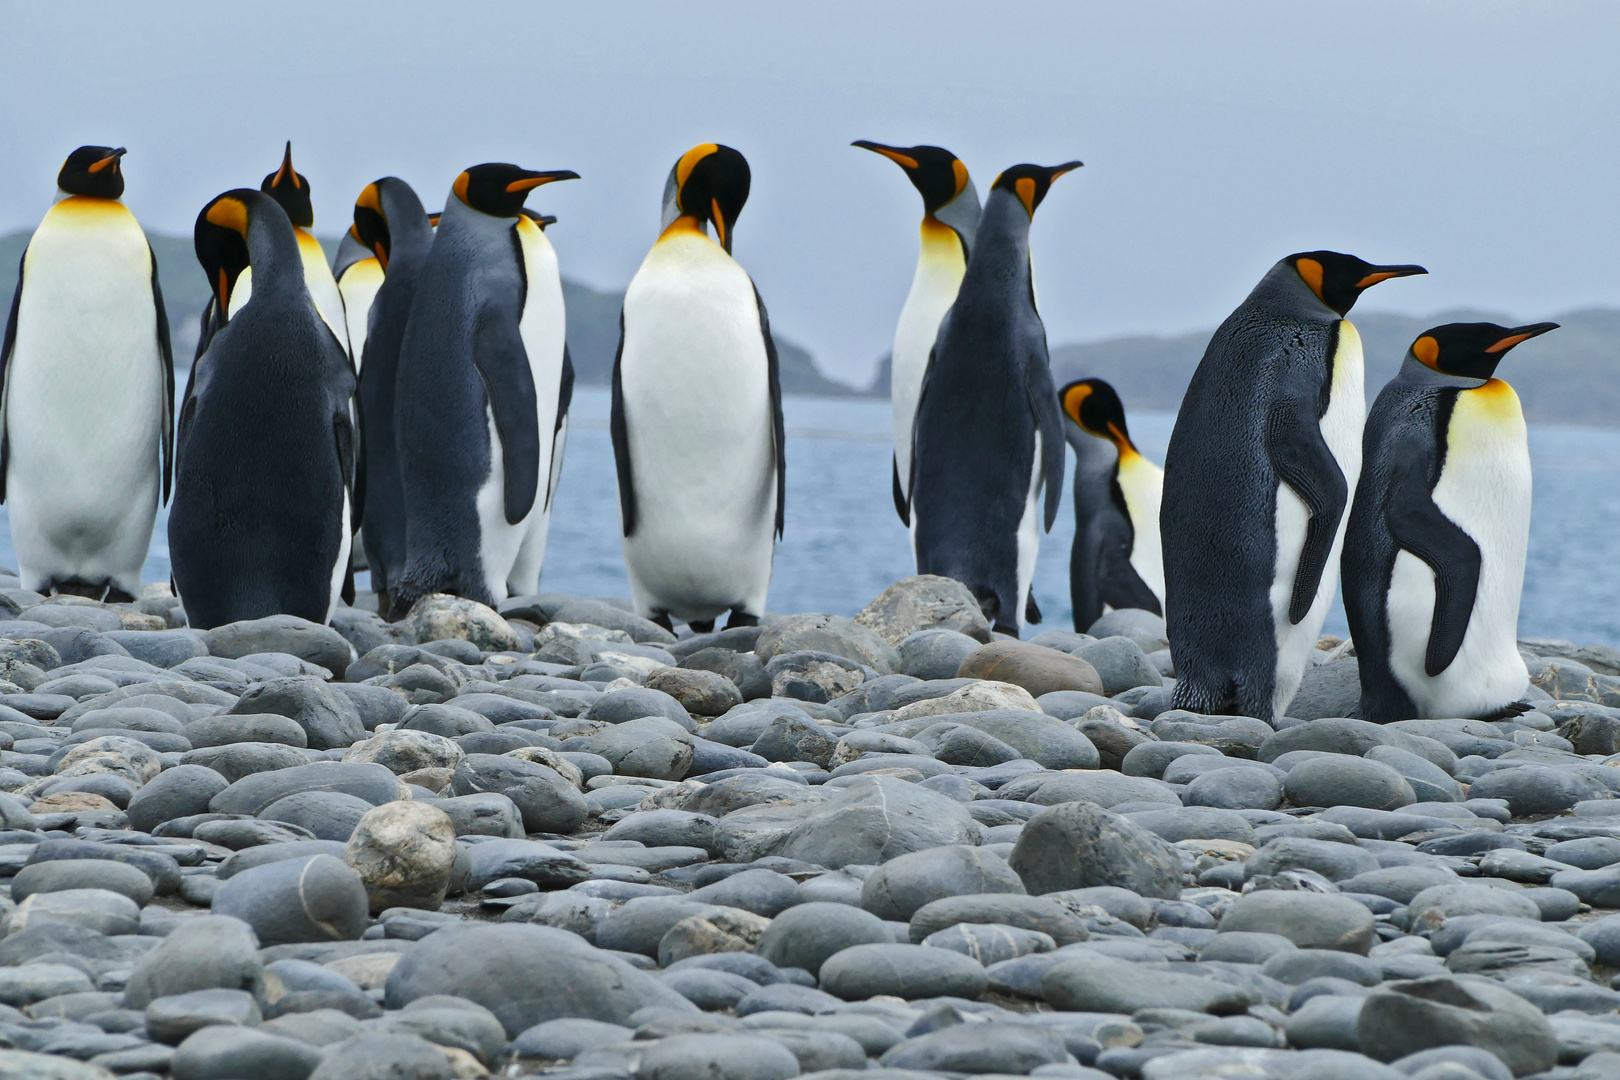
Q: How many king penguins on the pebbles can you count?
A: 13